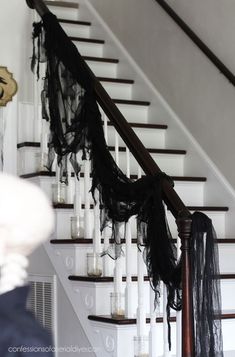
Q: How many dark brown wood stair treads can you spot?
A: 13